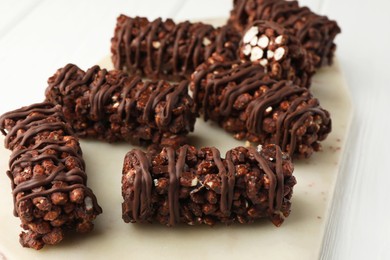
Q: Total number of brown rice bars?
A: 7